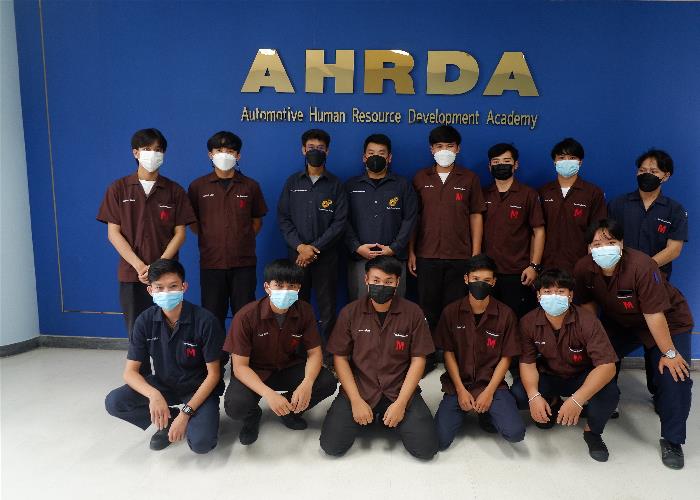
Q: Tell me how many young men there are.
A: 14